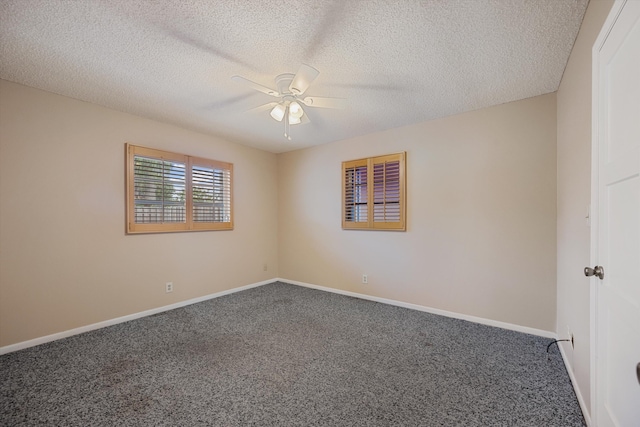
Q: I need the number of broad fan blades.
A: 5